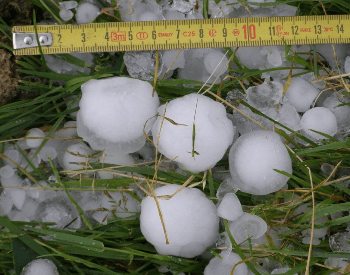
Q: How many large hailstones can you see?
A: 4